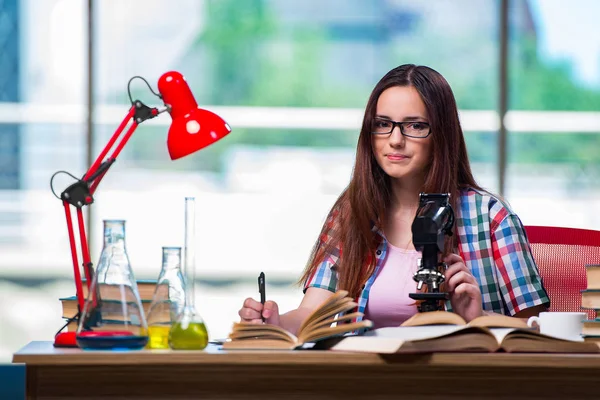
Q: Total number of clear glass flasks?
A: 3